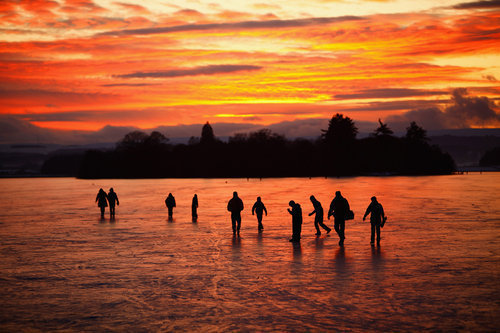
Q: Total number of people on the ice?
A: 10